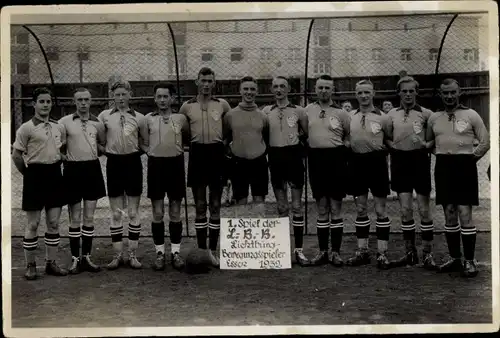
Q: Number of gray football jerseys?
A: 11